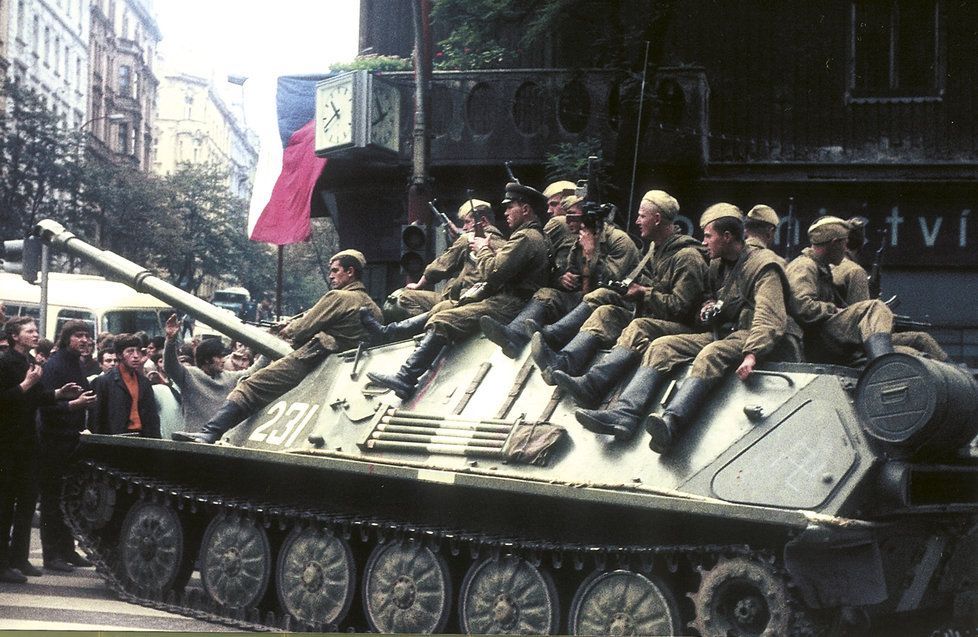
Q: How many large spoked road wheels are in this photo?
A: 6